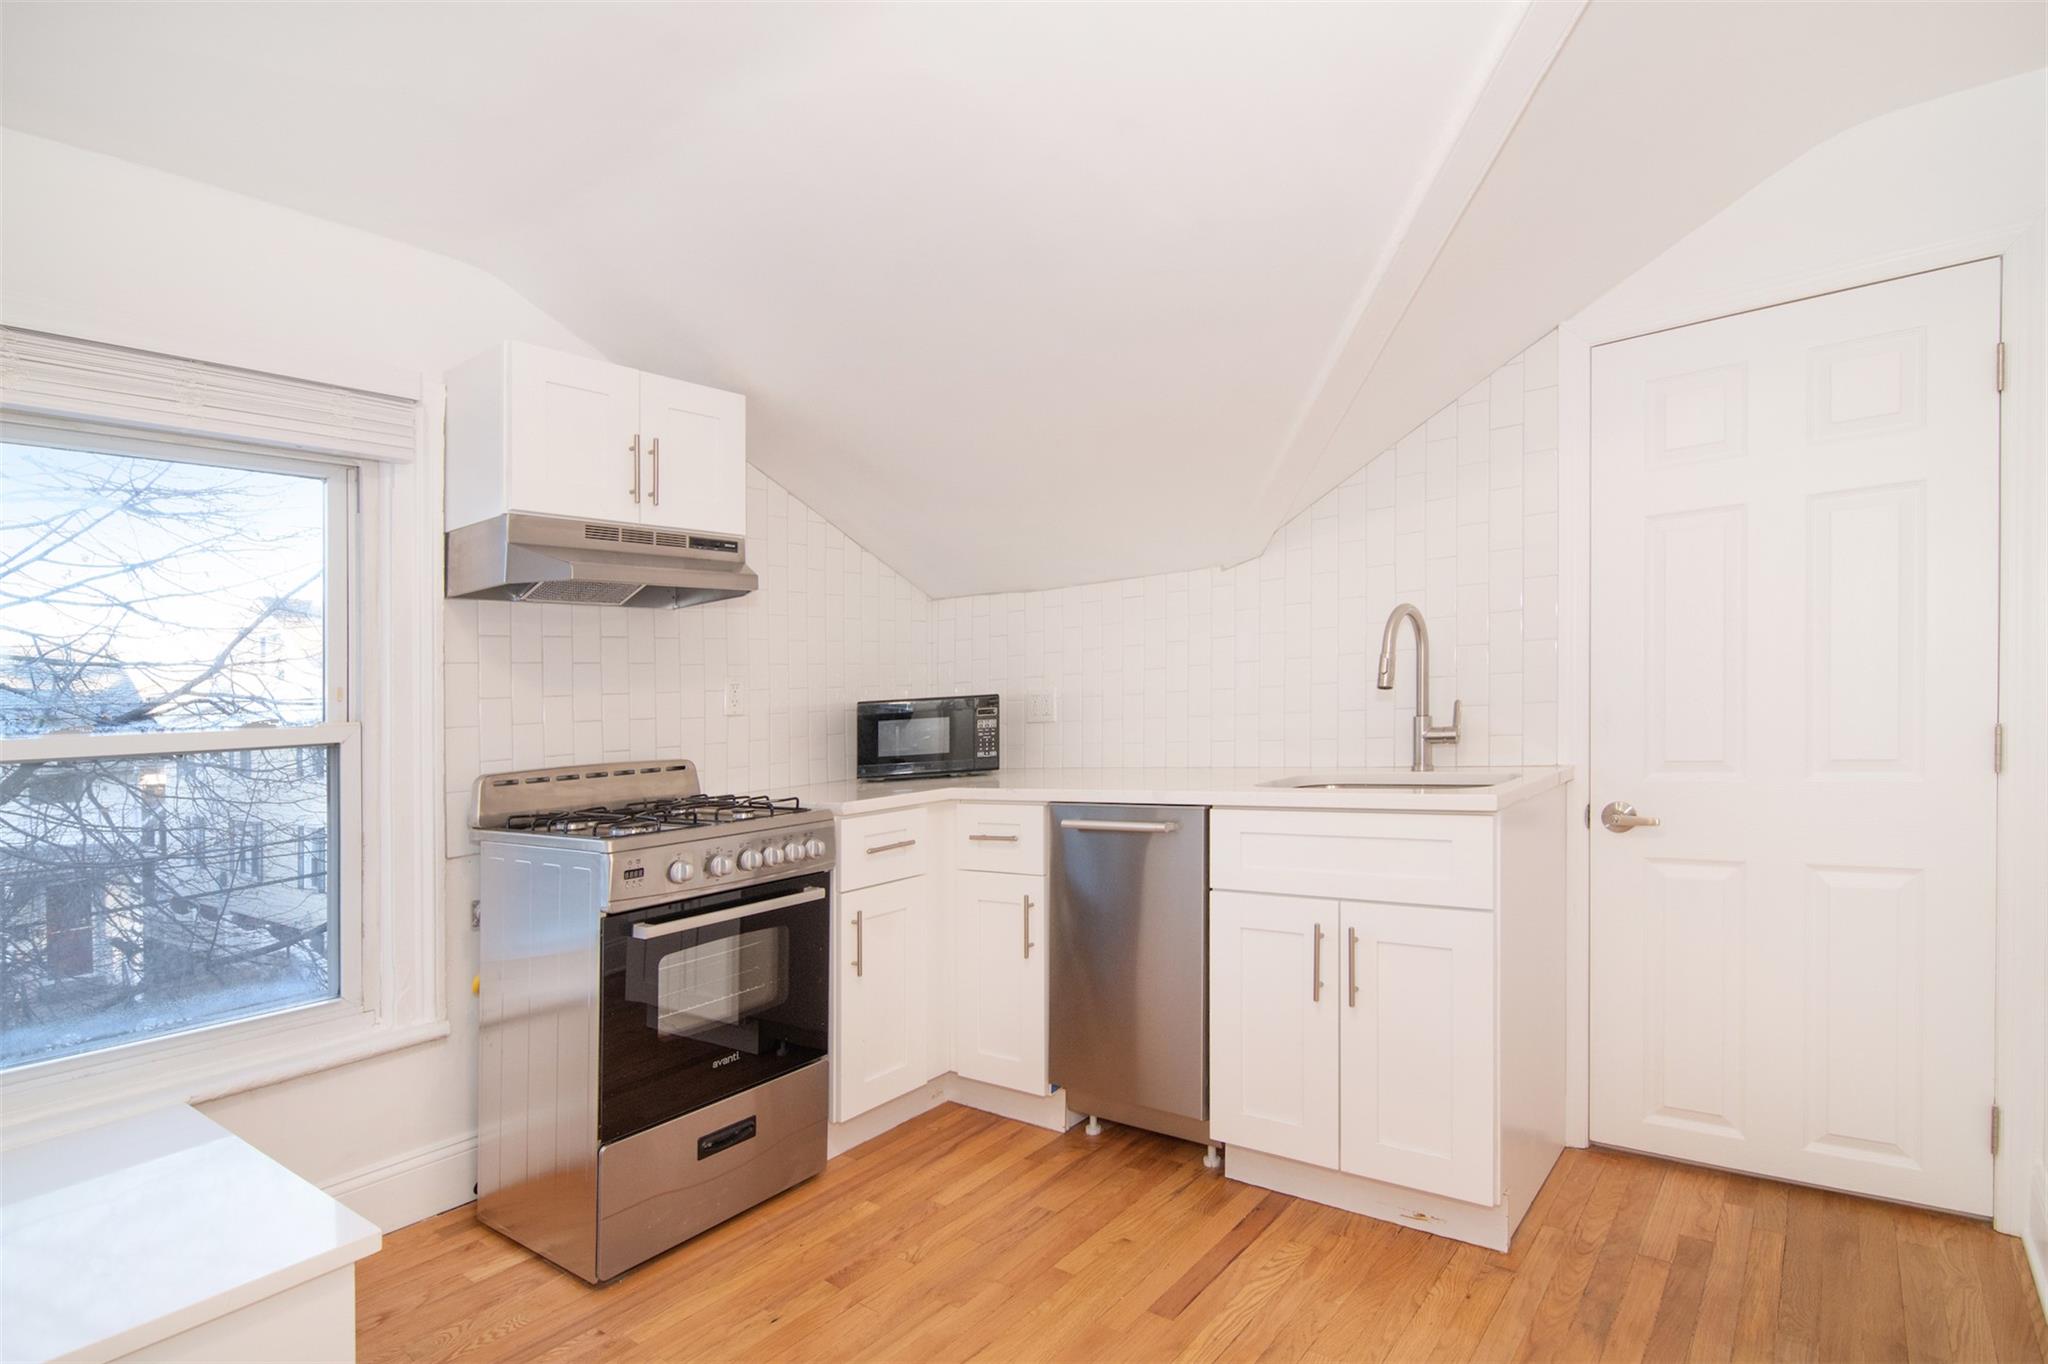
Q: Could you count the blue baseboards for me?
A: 0